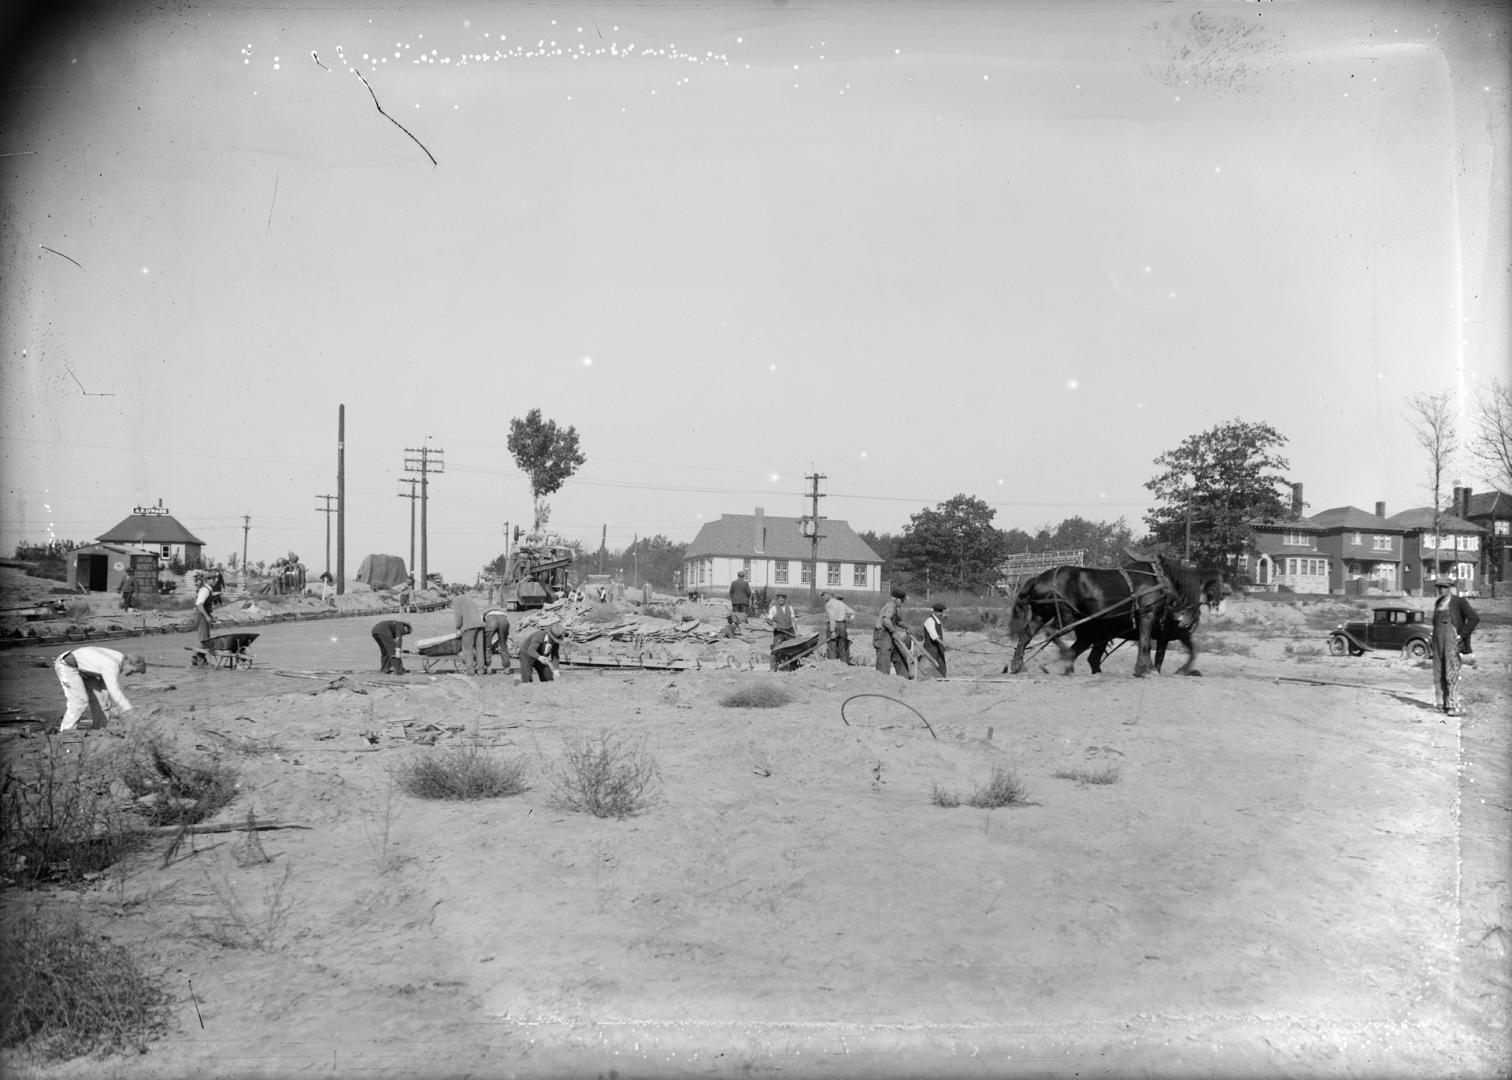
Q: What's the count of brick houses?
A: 4